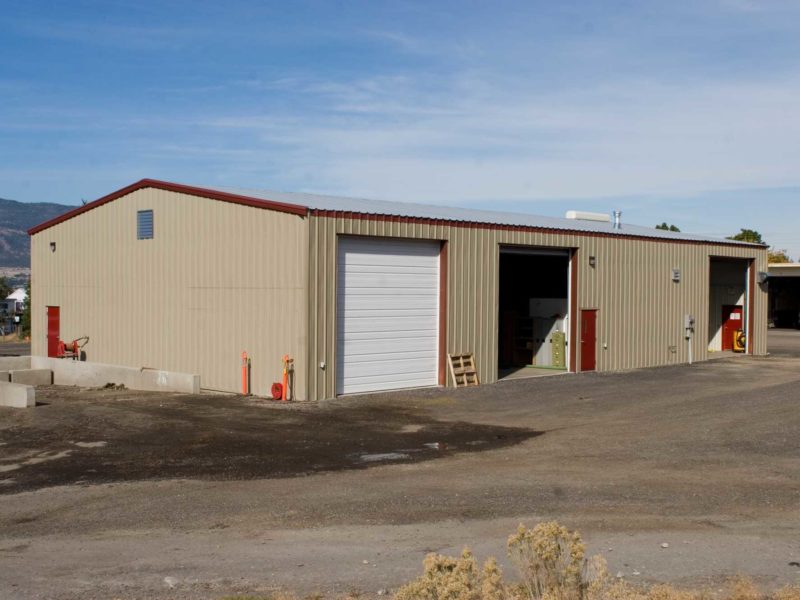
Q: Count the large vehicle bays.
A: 3